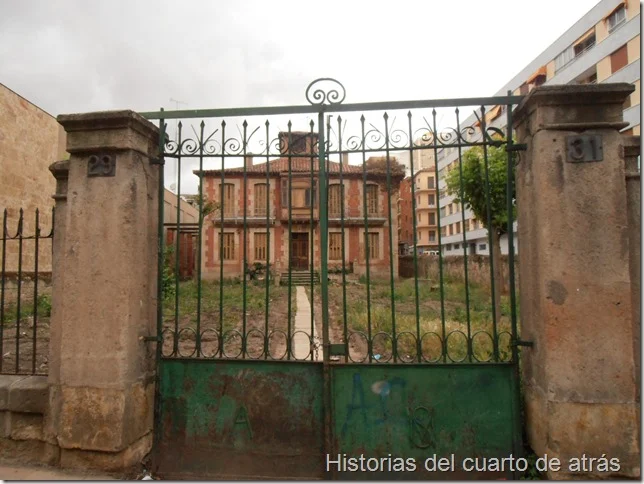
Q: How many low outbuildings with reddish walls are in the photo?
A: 1